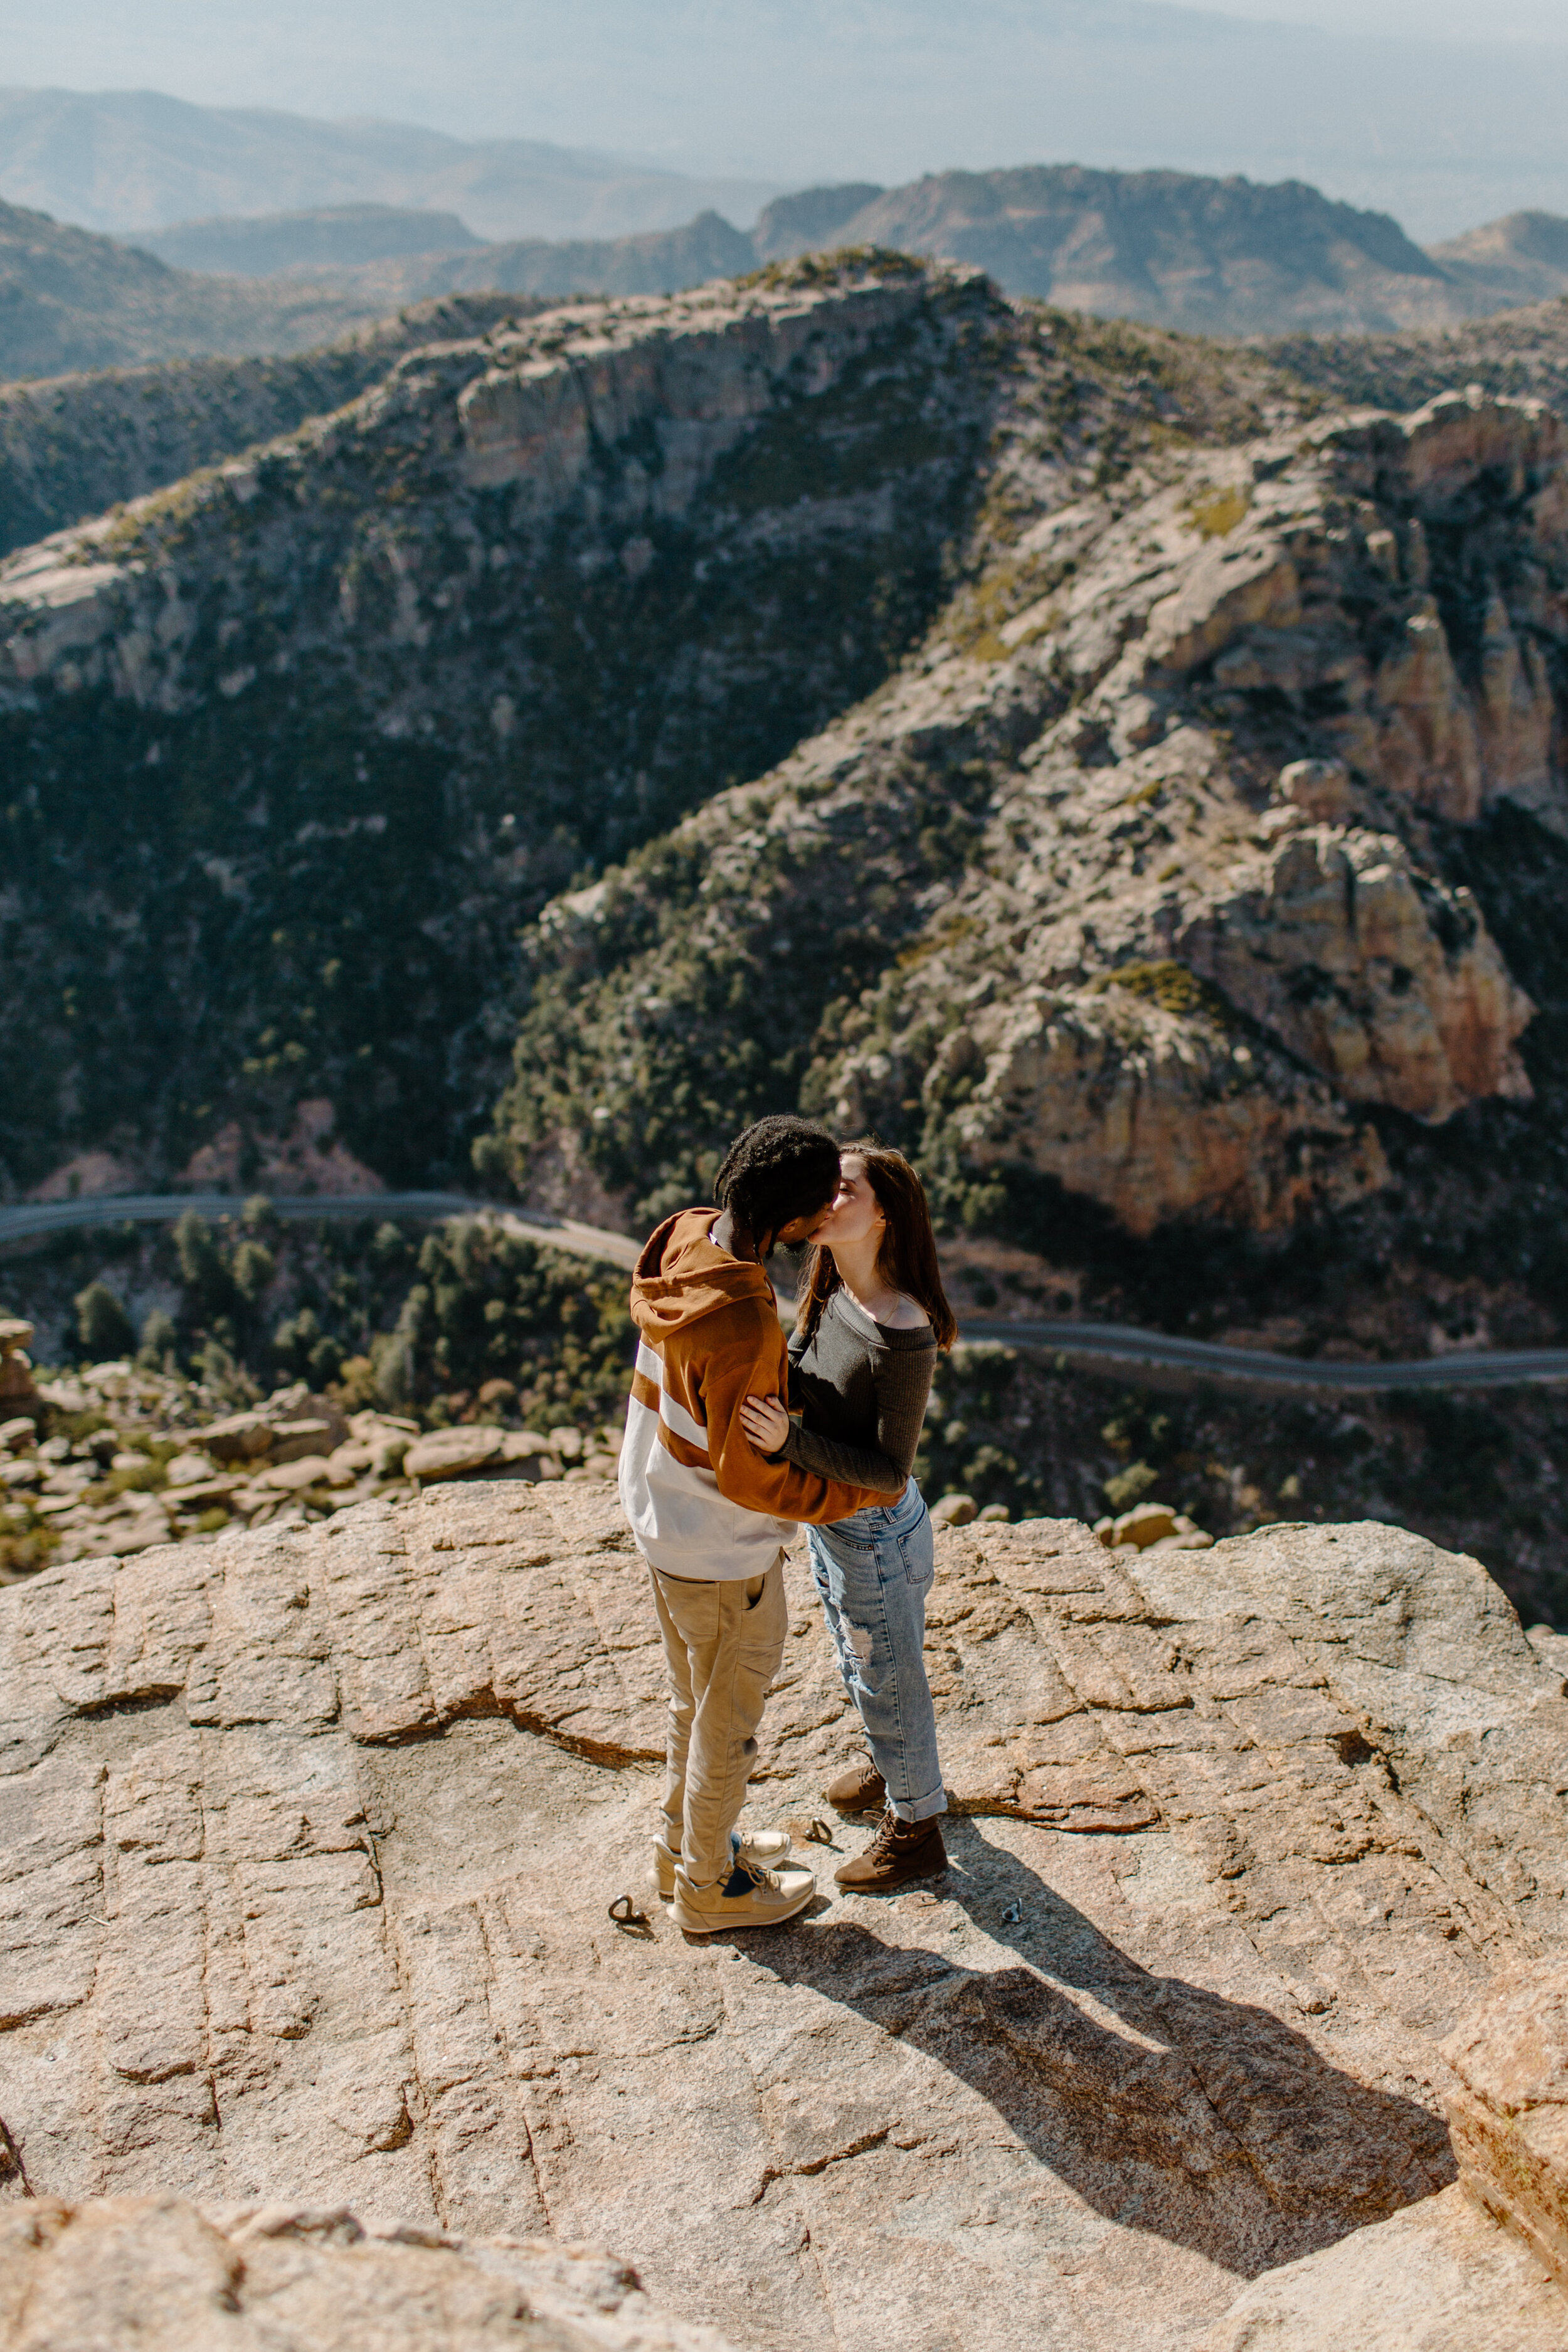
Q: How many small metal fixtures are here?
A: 3